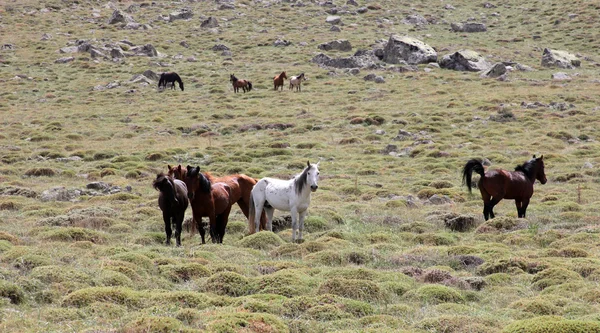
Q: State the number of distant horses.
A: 4